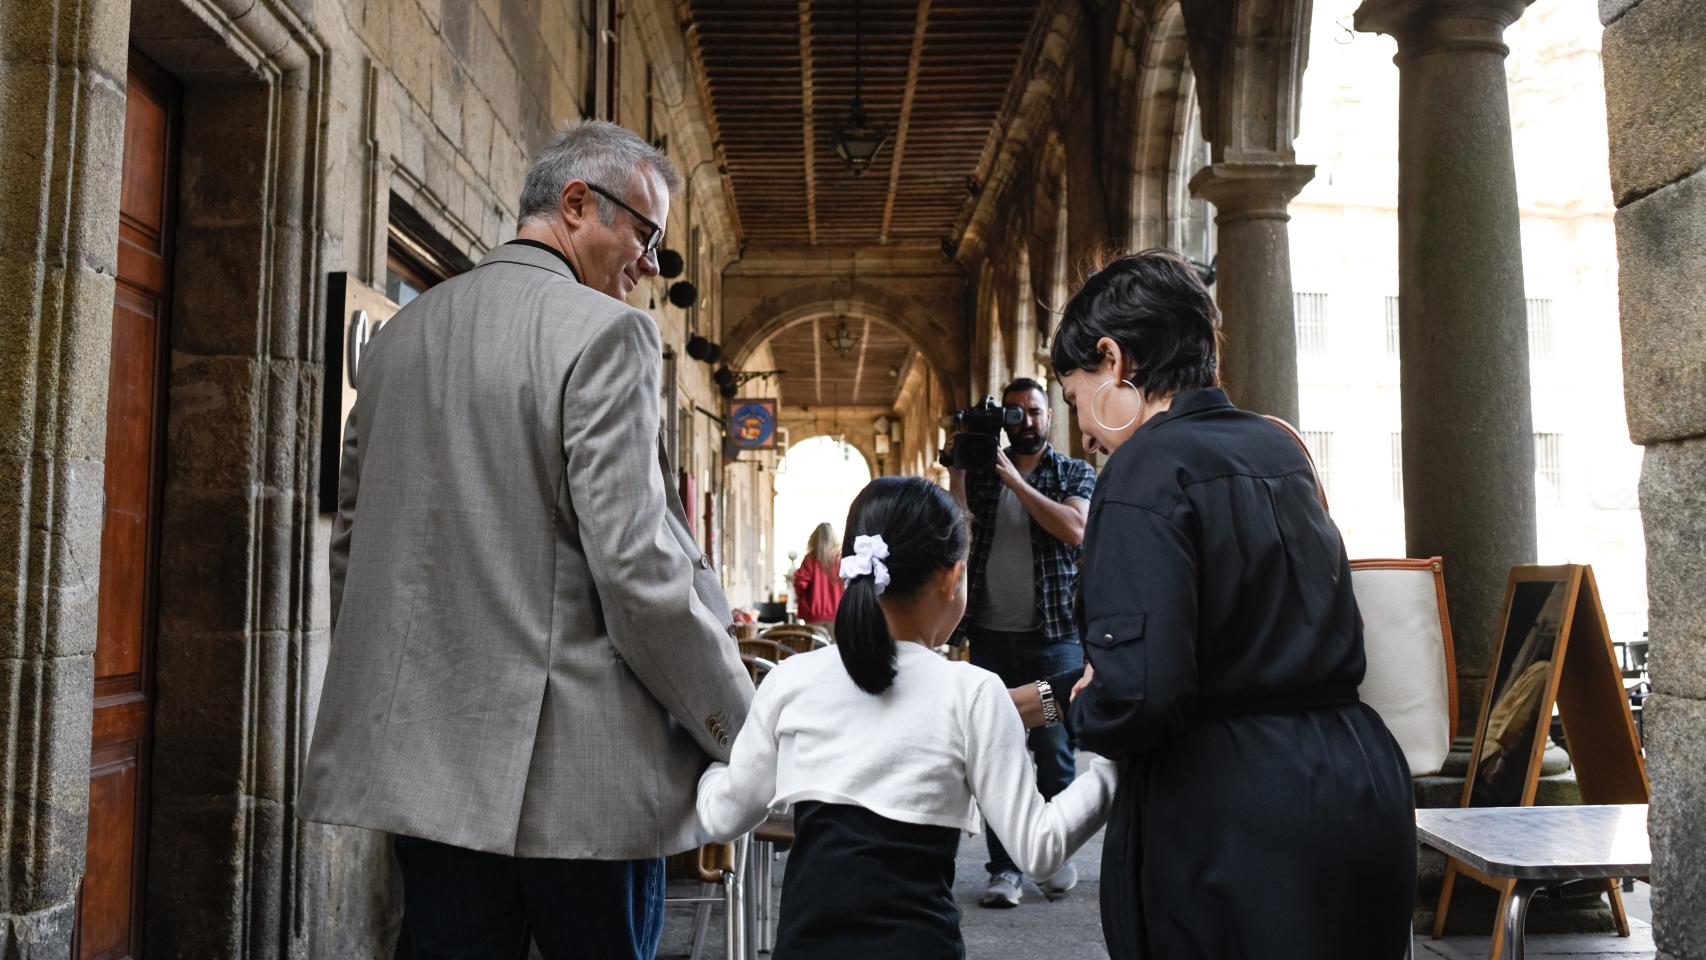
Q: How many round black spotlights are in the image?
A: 6